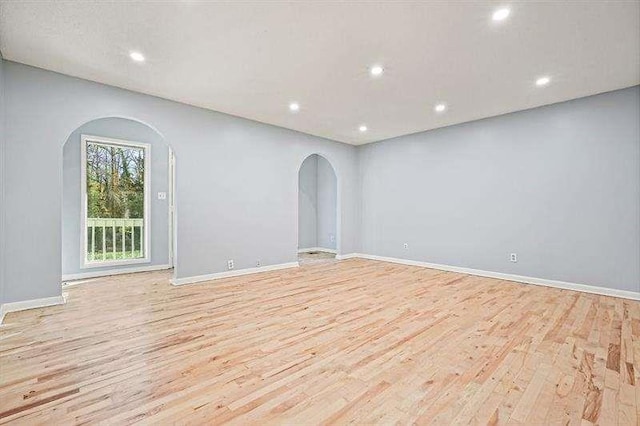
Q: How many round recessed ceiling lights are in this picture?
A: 7